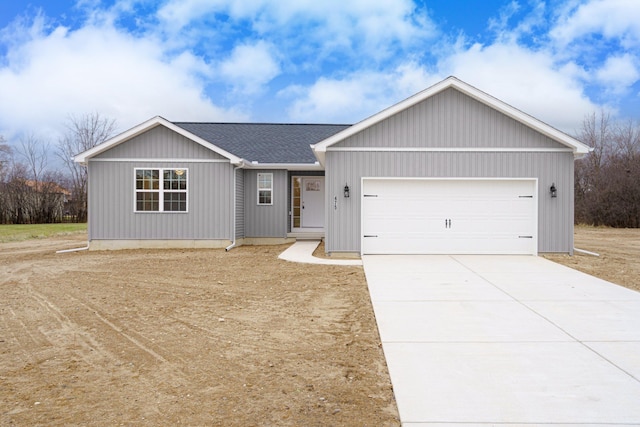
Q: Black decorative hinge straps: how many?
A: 4